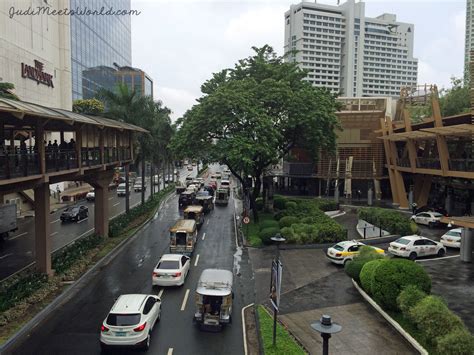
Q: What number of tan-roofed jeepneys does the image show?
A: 2